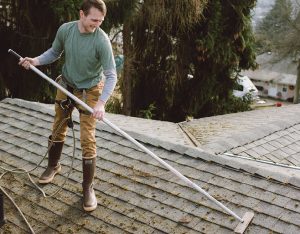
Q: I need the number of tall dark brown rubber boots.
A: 2